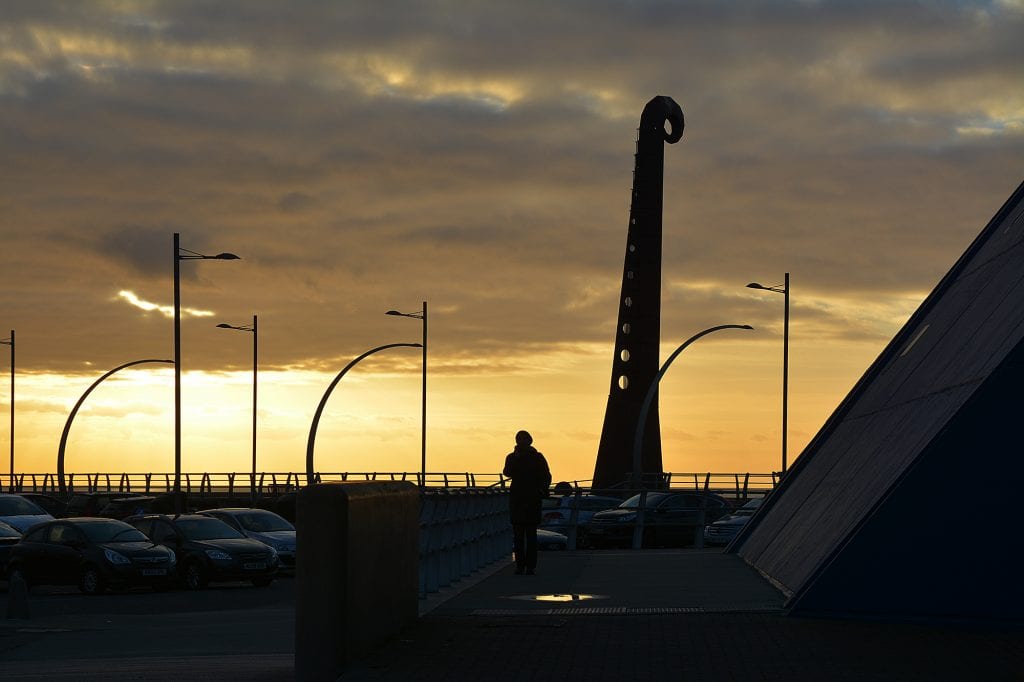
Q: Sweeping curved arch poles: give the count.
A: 3